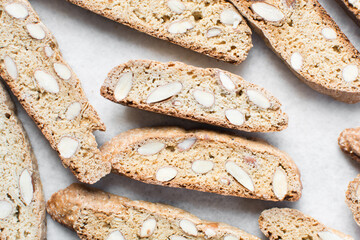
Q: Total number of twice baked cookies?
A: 11